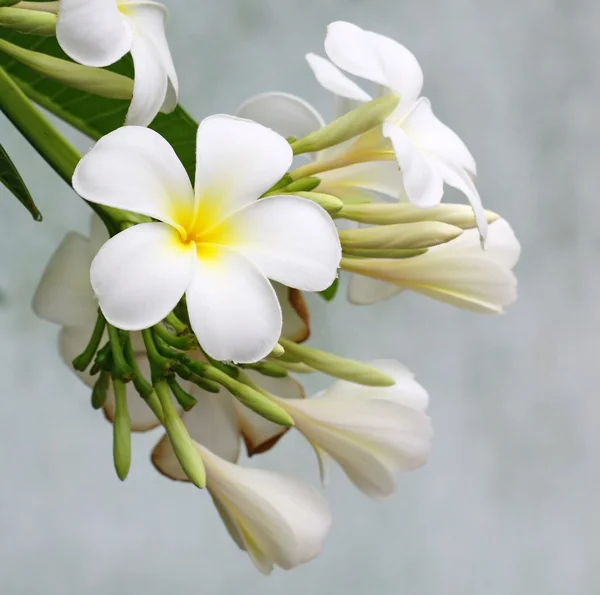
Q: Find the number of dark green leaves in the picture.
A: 2